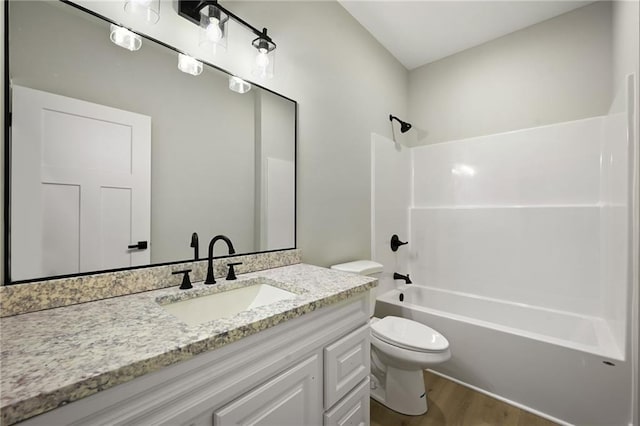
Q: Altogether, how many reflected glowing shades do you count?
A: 3